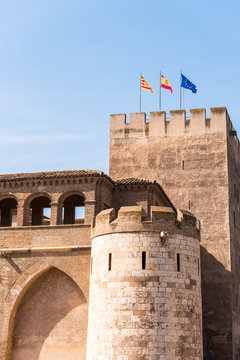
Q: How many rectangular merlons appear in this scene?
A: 6